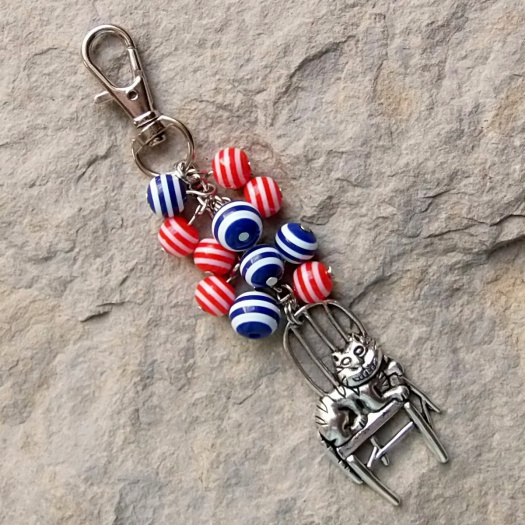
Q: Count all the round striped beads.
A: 11